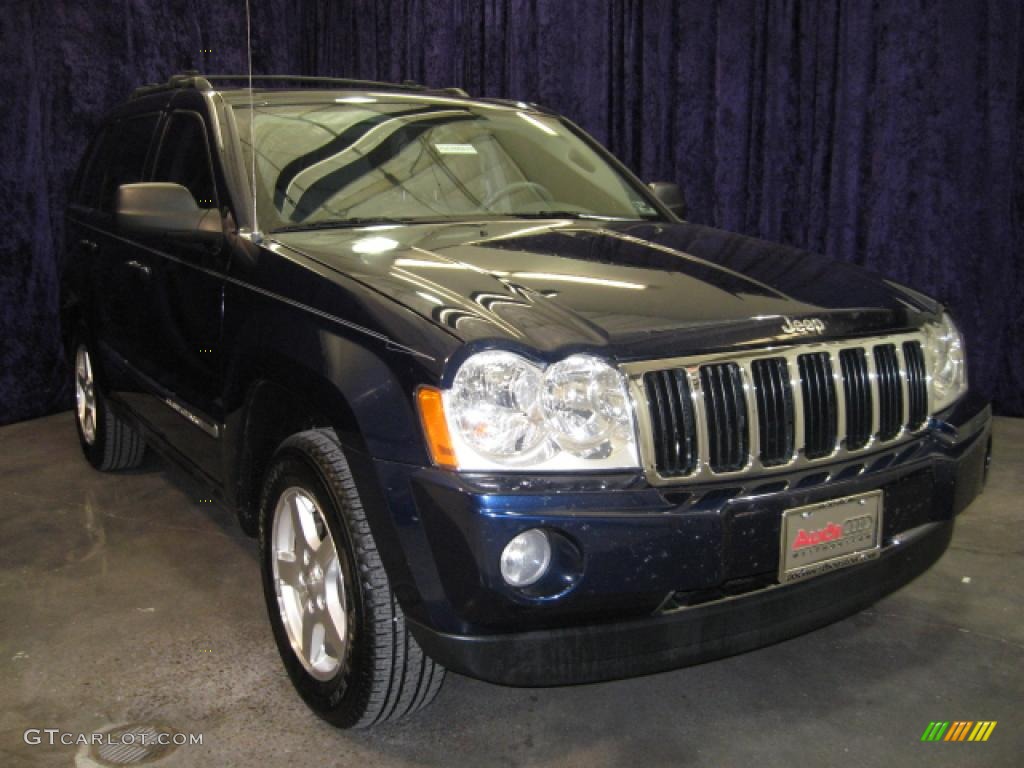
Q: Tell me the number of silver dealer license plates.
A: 1